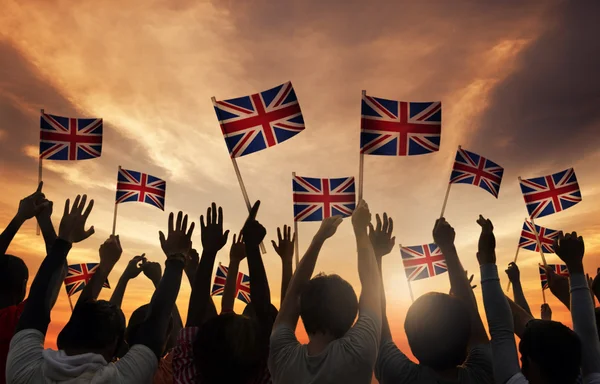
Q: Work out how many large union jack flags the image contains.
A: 2